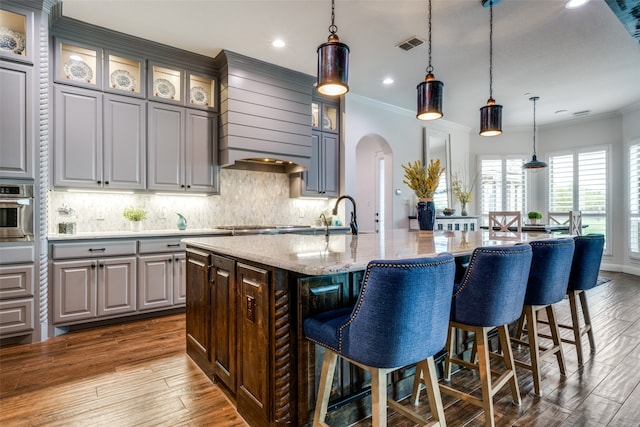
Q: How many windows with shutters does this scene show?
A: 3